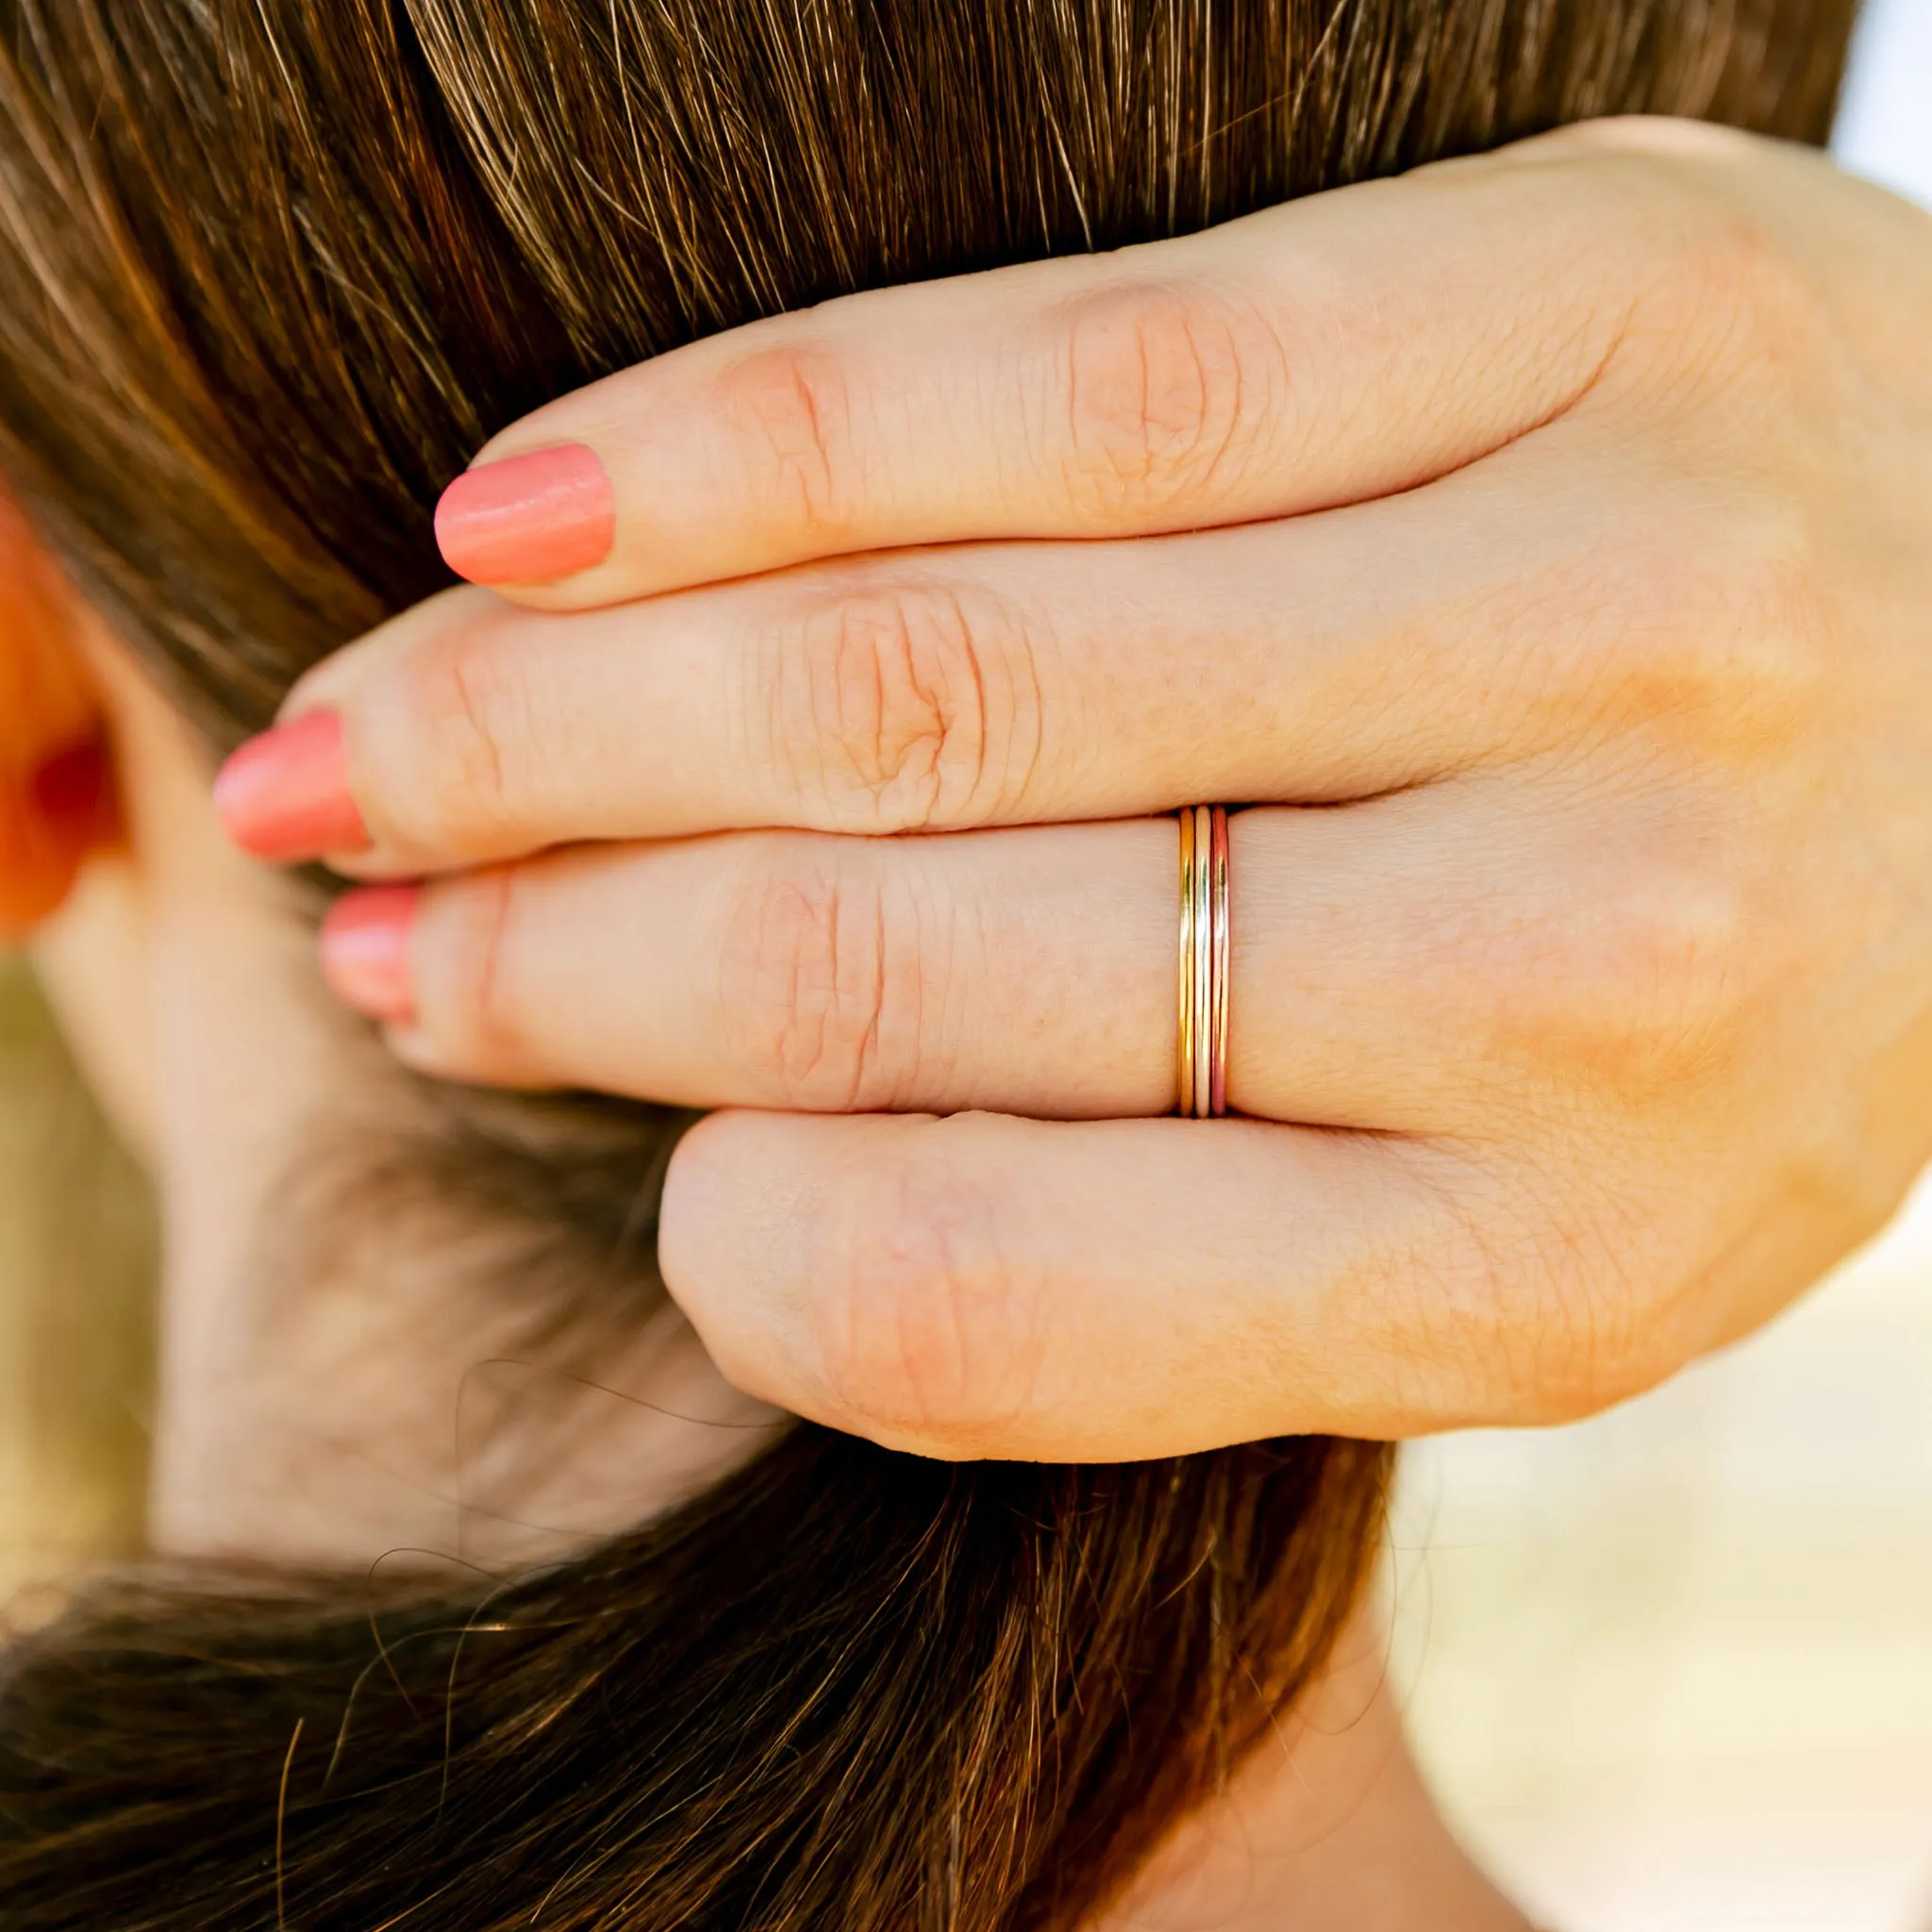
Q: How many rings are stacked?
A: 3